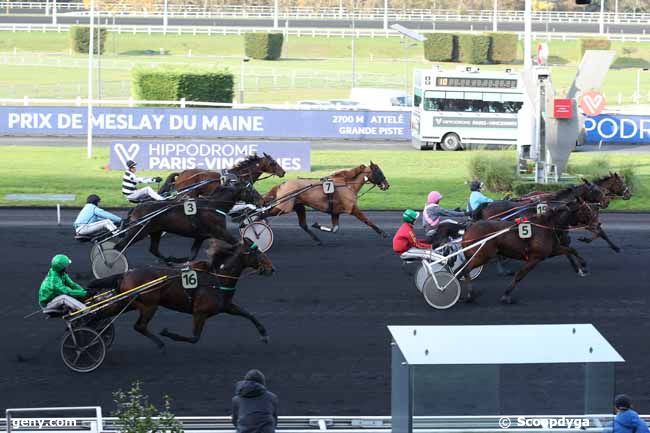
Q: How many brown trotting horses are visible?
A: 7